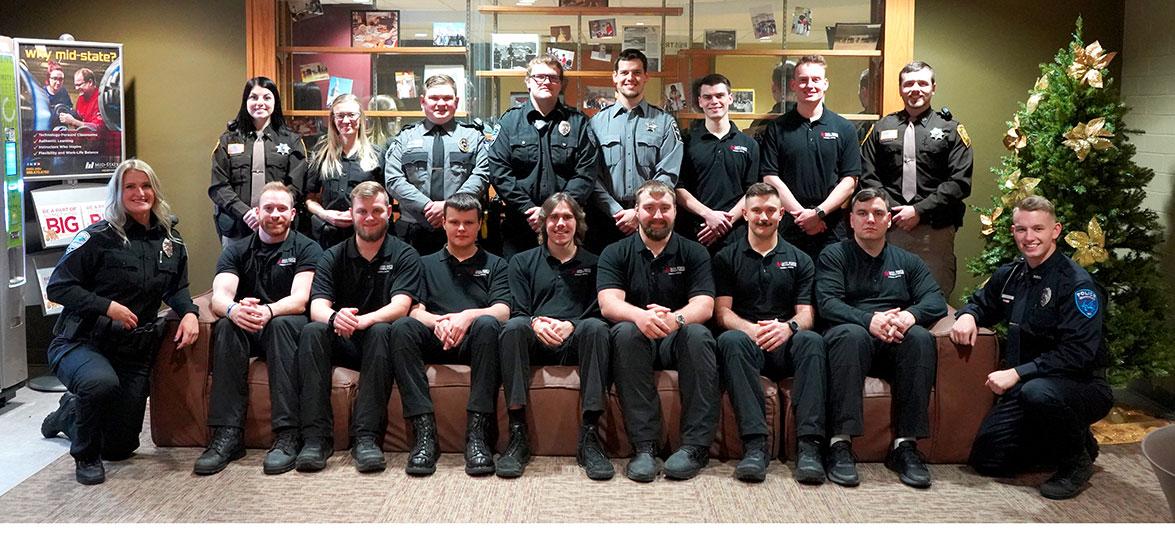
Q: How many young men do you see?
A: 14